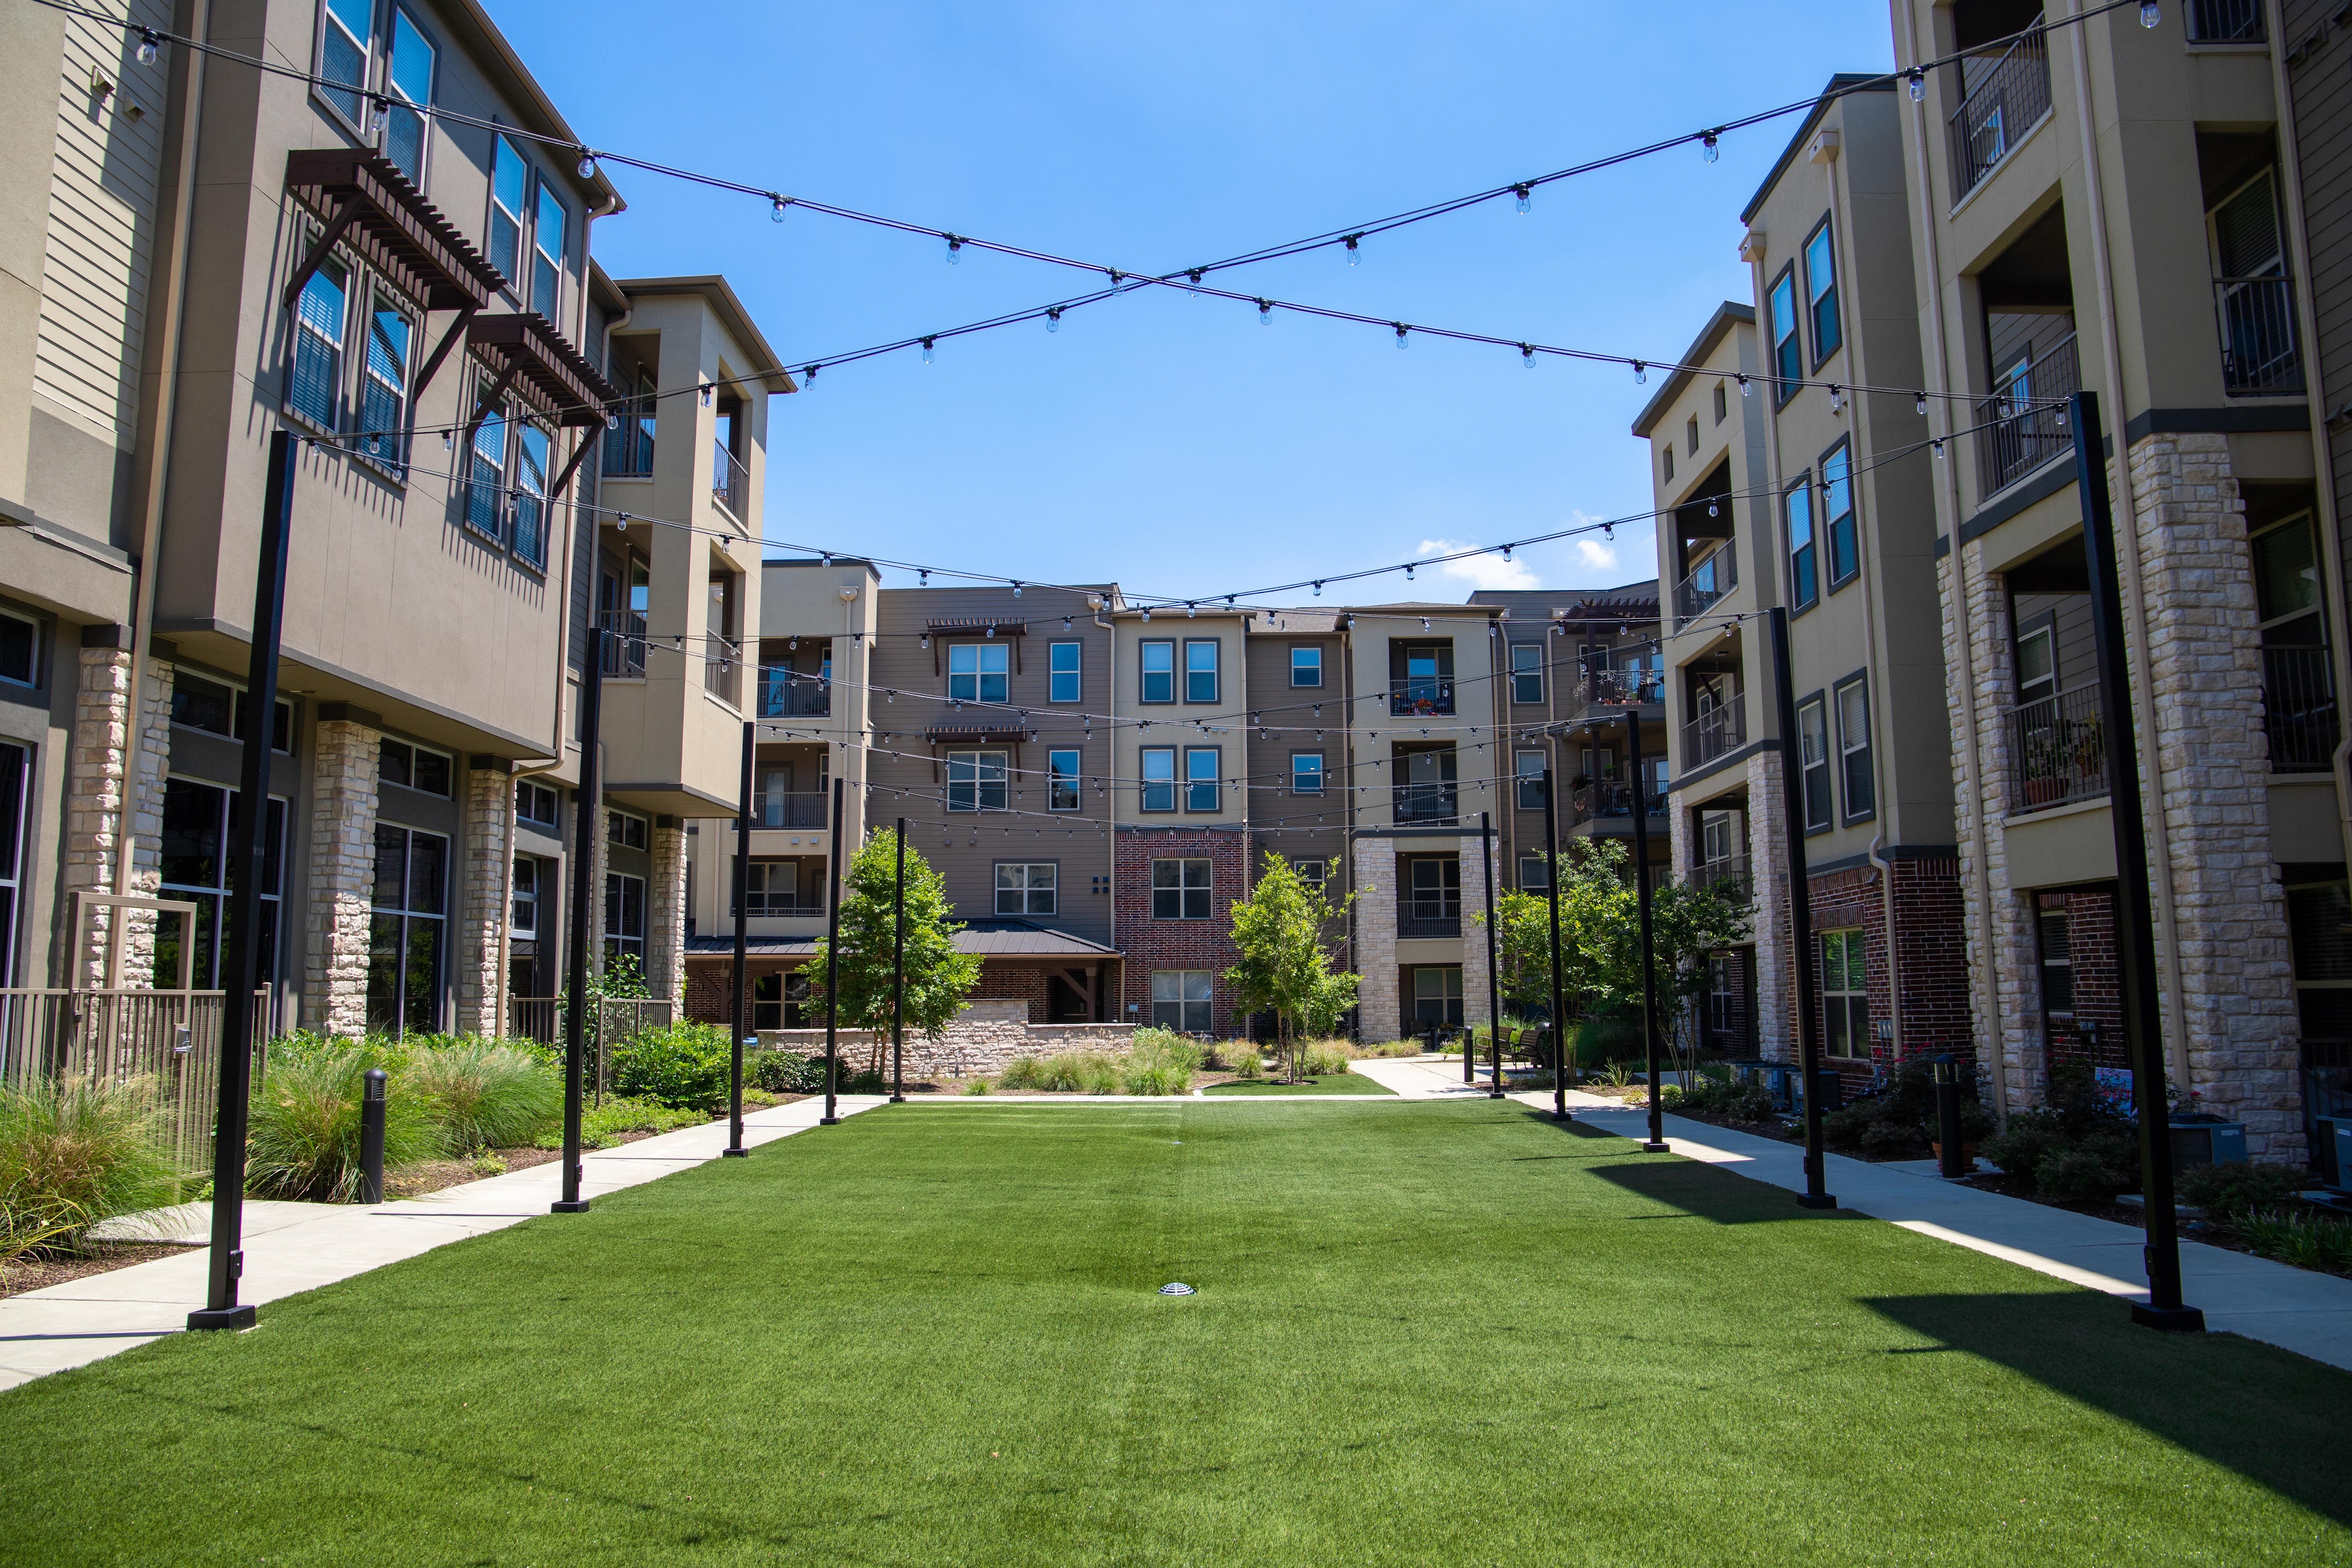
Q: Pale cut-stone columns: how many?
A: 11